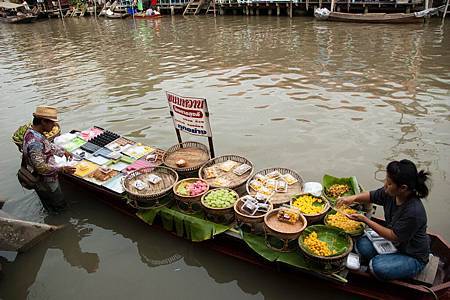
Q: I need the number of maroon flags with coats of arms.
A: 0